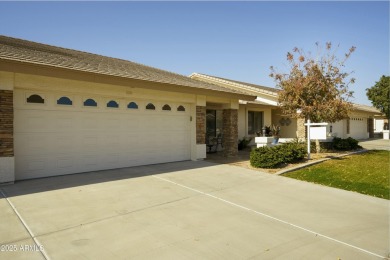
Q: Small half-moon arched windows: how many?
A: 8